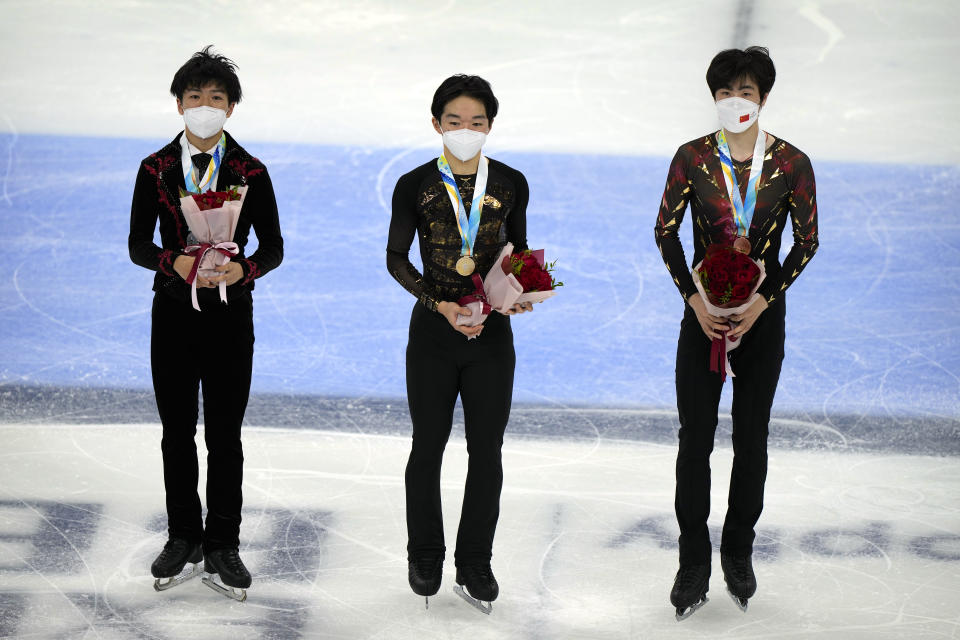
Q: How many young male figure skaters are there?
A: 3